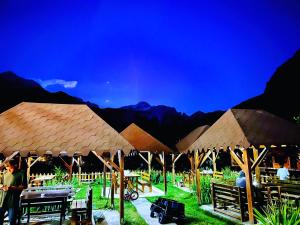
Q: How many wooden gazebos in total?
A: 4